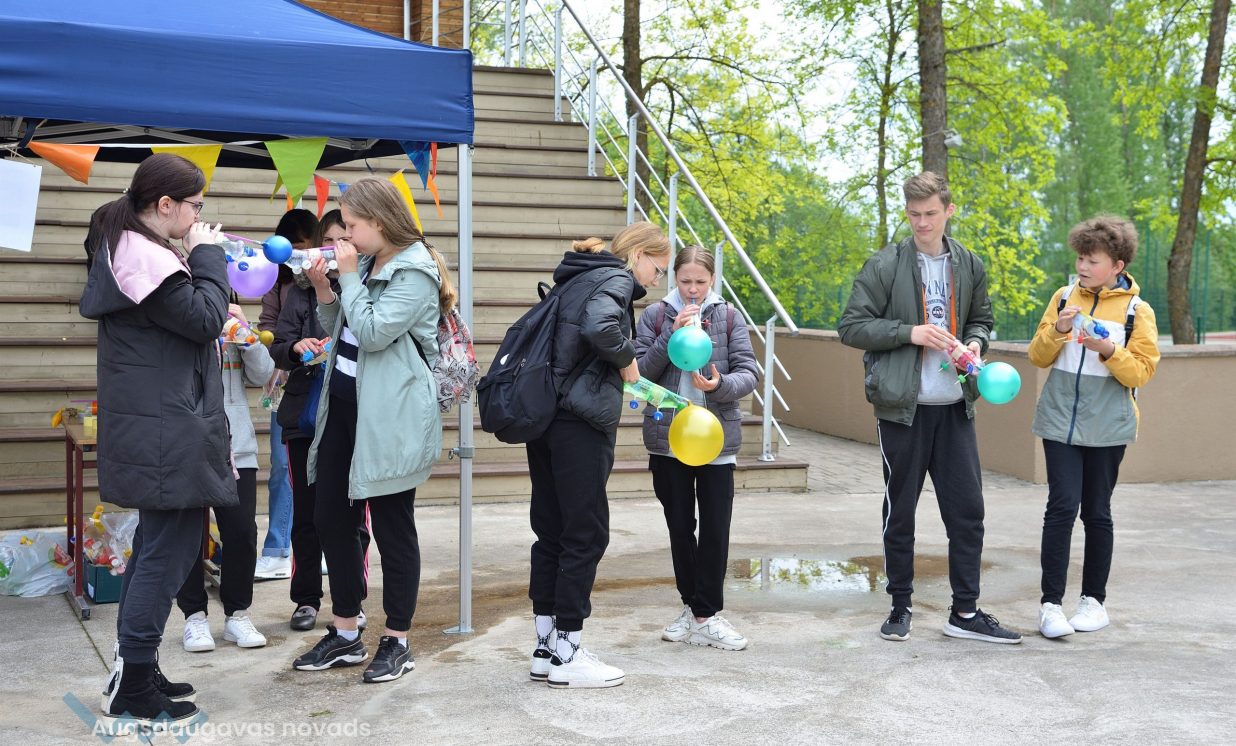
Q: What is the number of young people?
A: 9